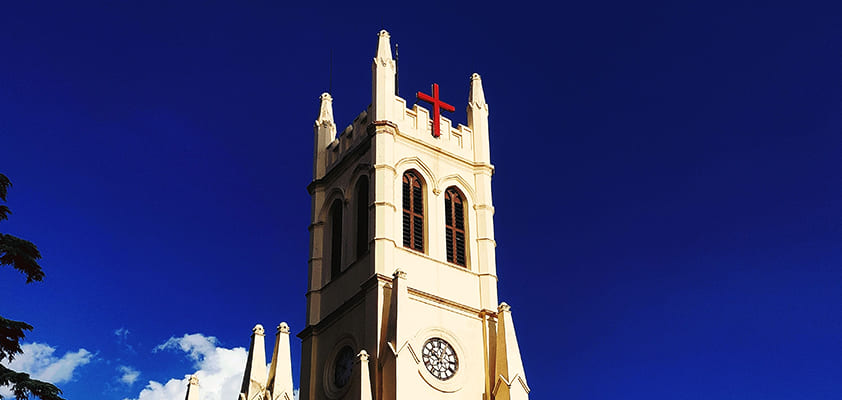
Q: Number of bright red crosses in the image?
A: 1